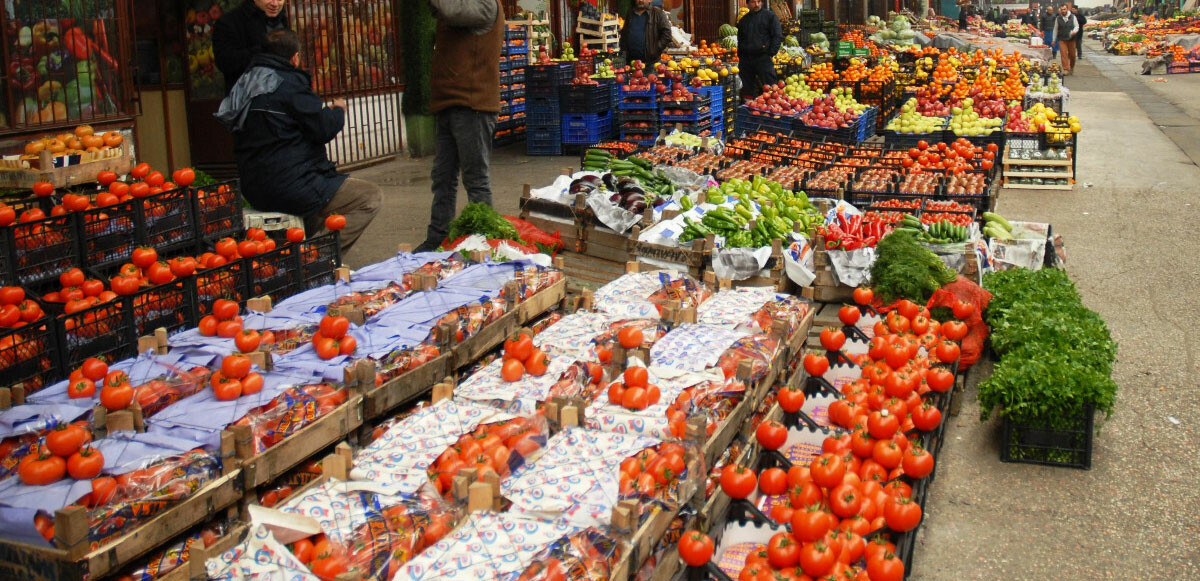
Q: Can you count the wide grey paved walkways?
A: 1